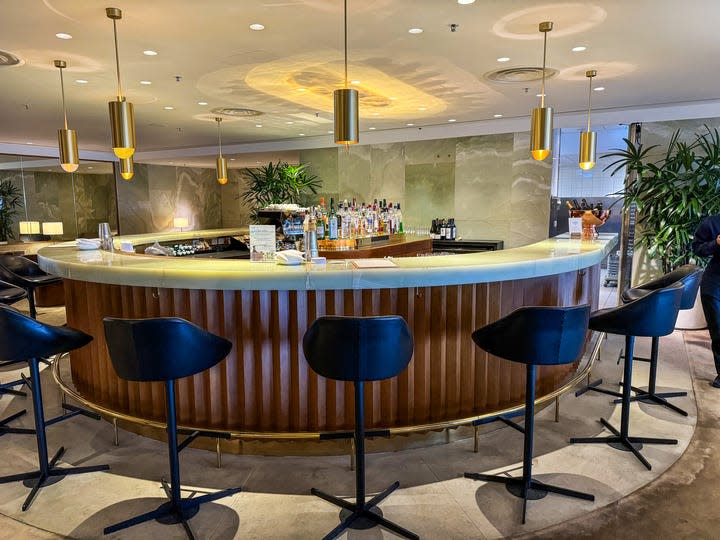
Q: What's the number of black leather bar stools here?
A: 8